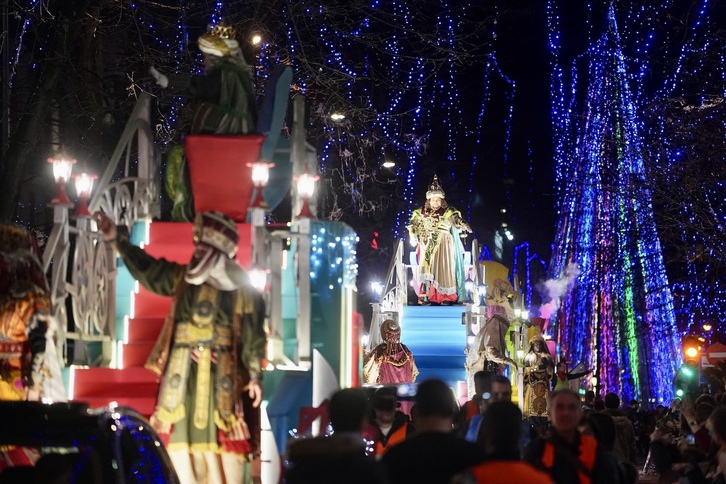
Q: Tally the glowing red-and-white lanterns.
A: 5